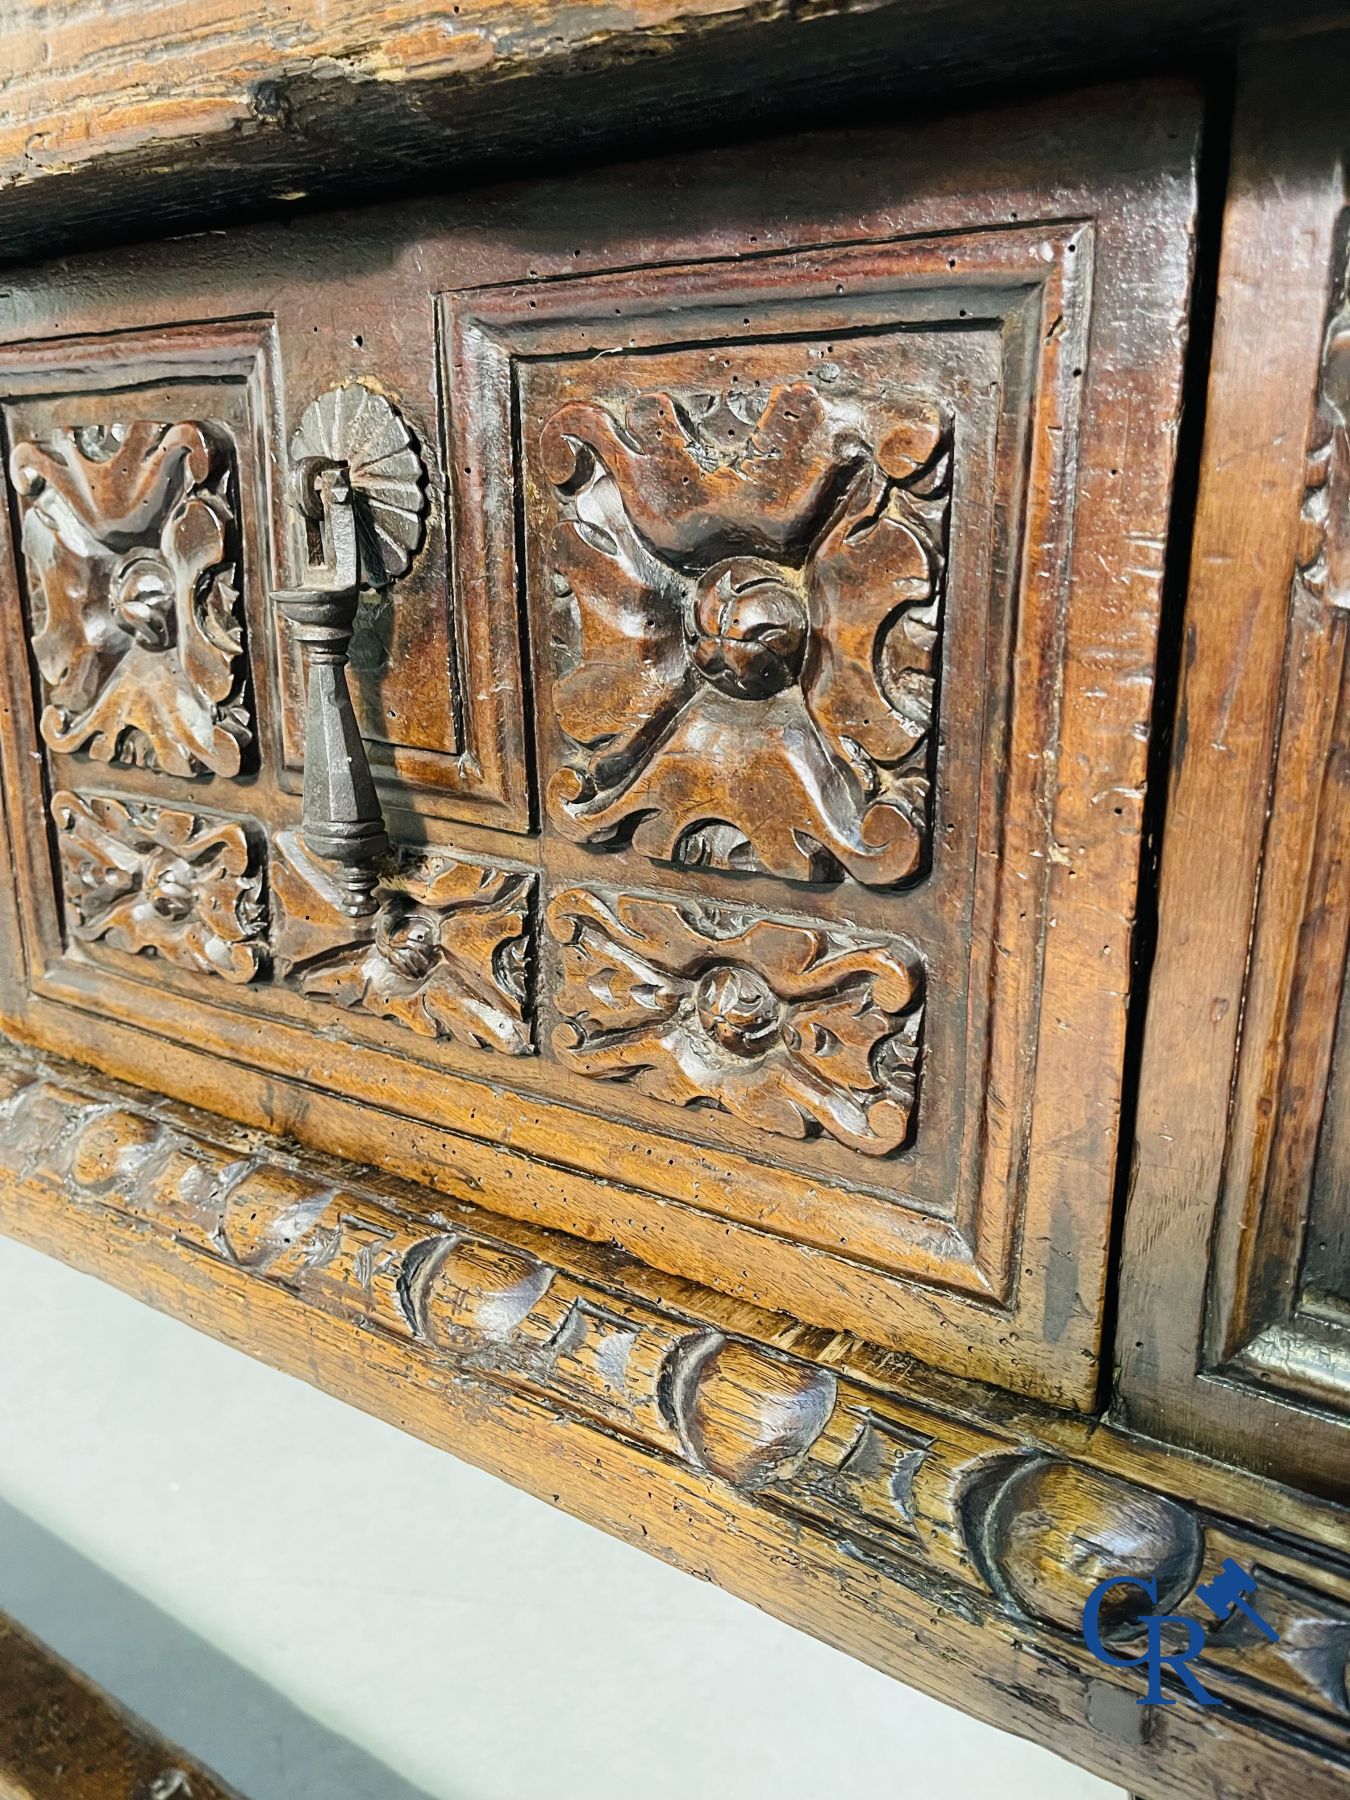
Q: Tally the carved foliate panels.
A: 5